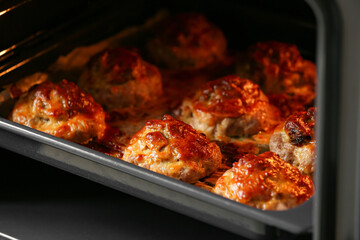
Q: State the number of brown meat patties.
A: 8